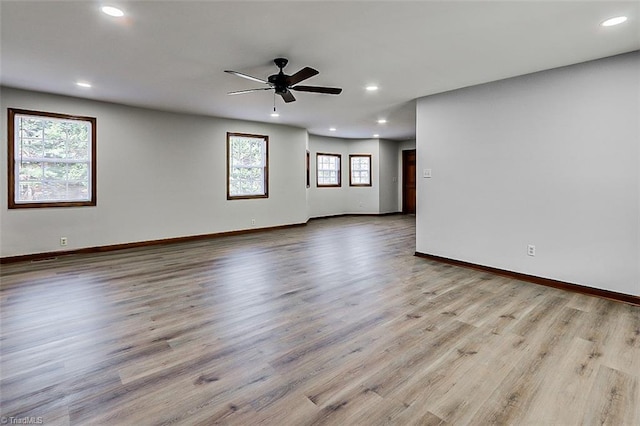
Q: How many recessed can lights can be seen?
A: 8